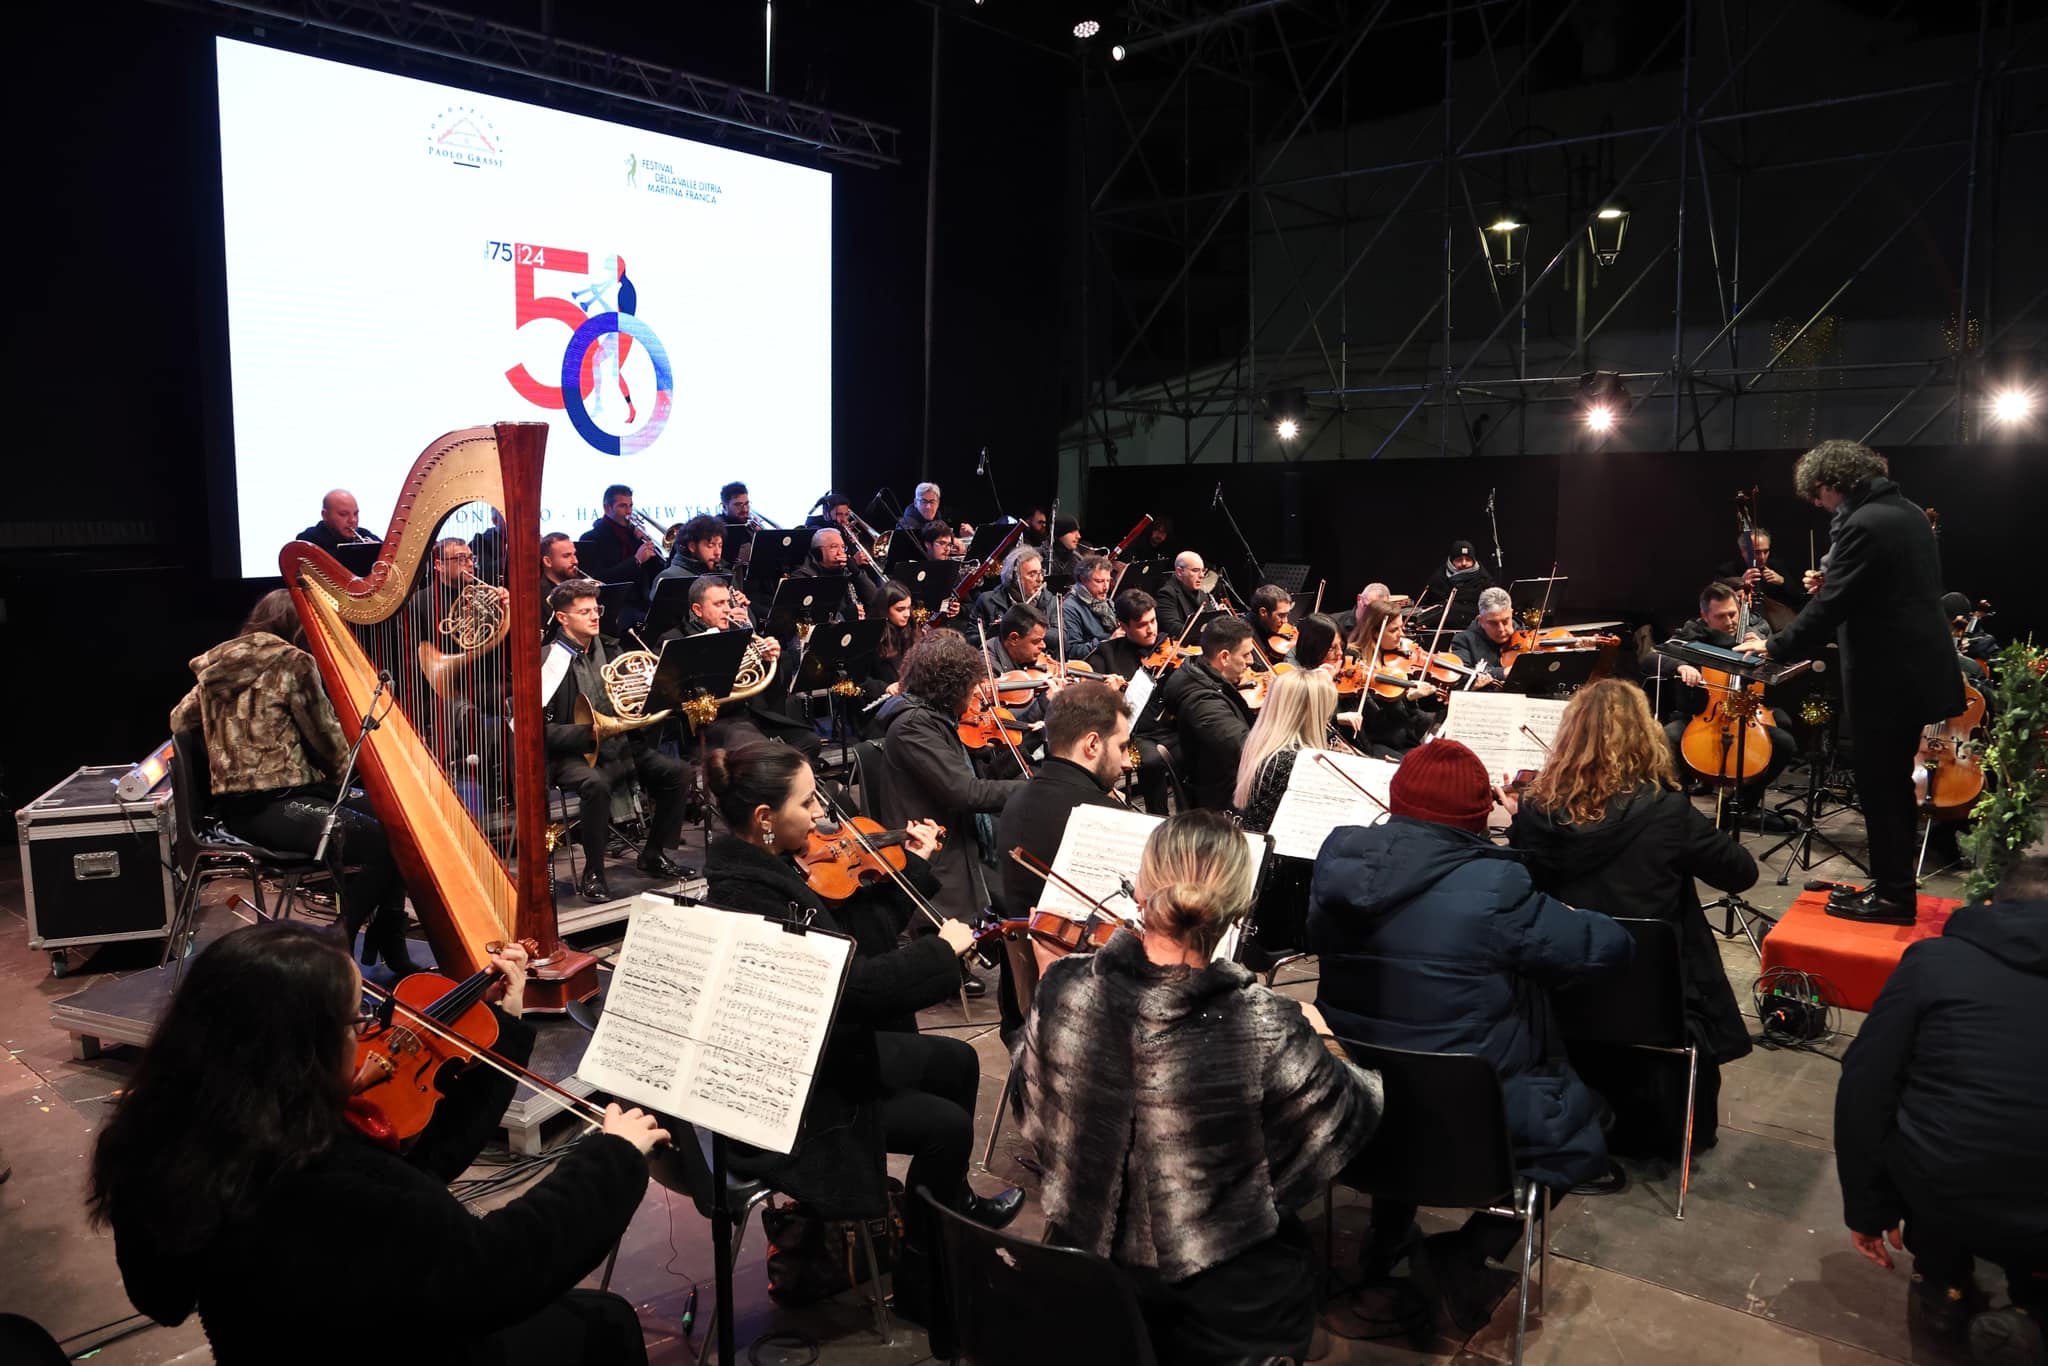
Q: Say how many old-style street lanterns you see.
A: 2